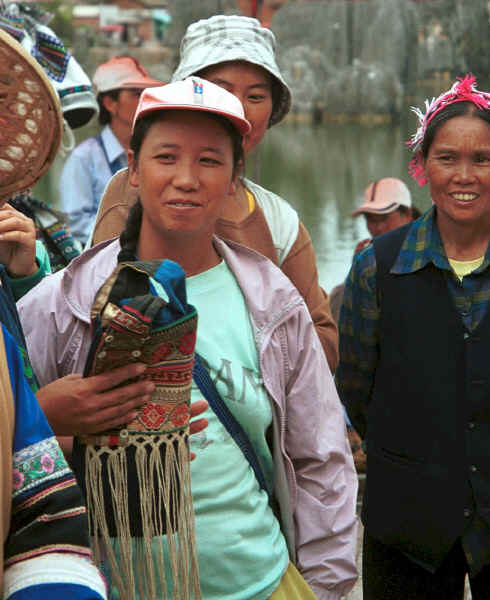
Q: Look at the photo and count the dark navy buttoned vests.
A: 1